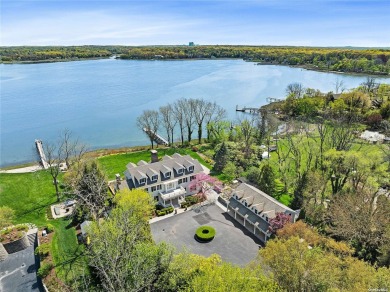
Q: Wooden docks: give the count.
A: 3